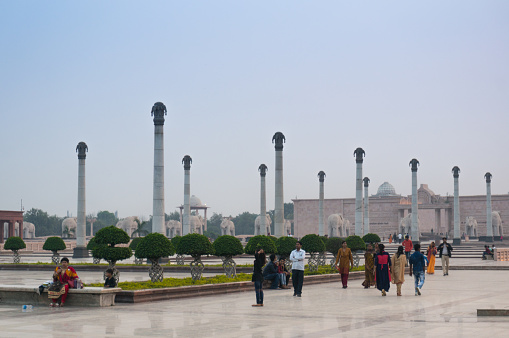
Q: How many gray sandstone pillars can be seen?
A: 11